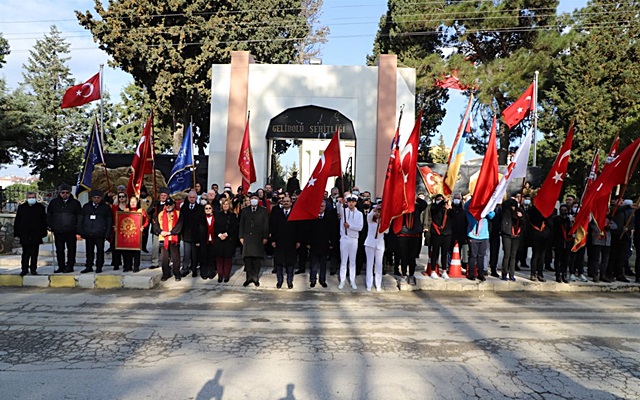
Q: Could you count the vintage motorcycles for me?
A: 0